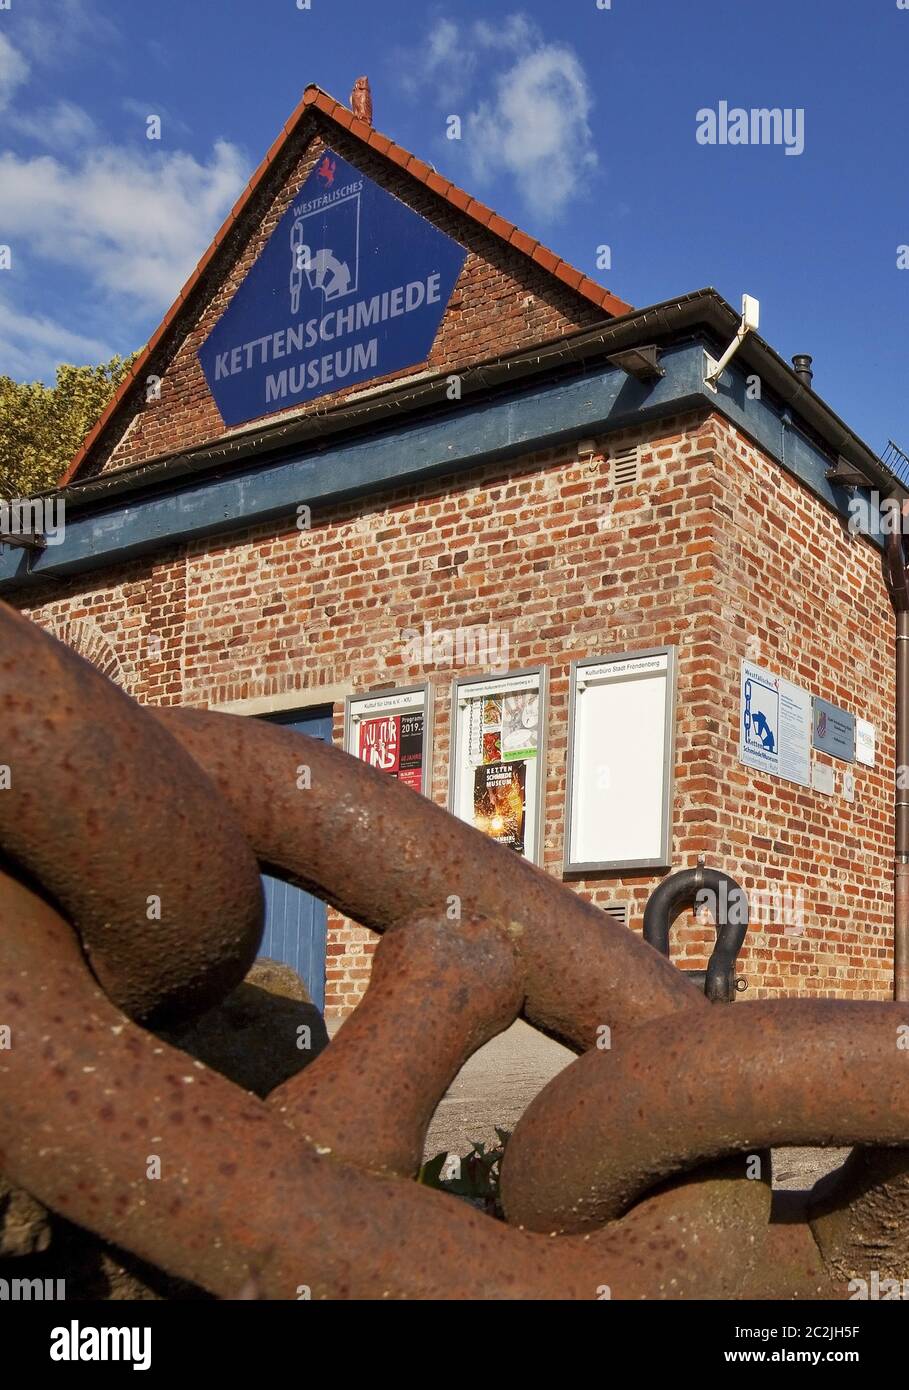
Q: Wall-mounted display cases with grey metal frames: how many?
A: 3